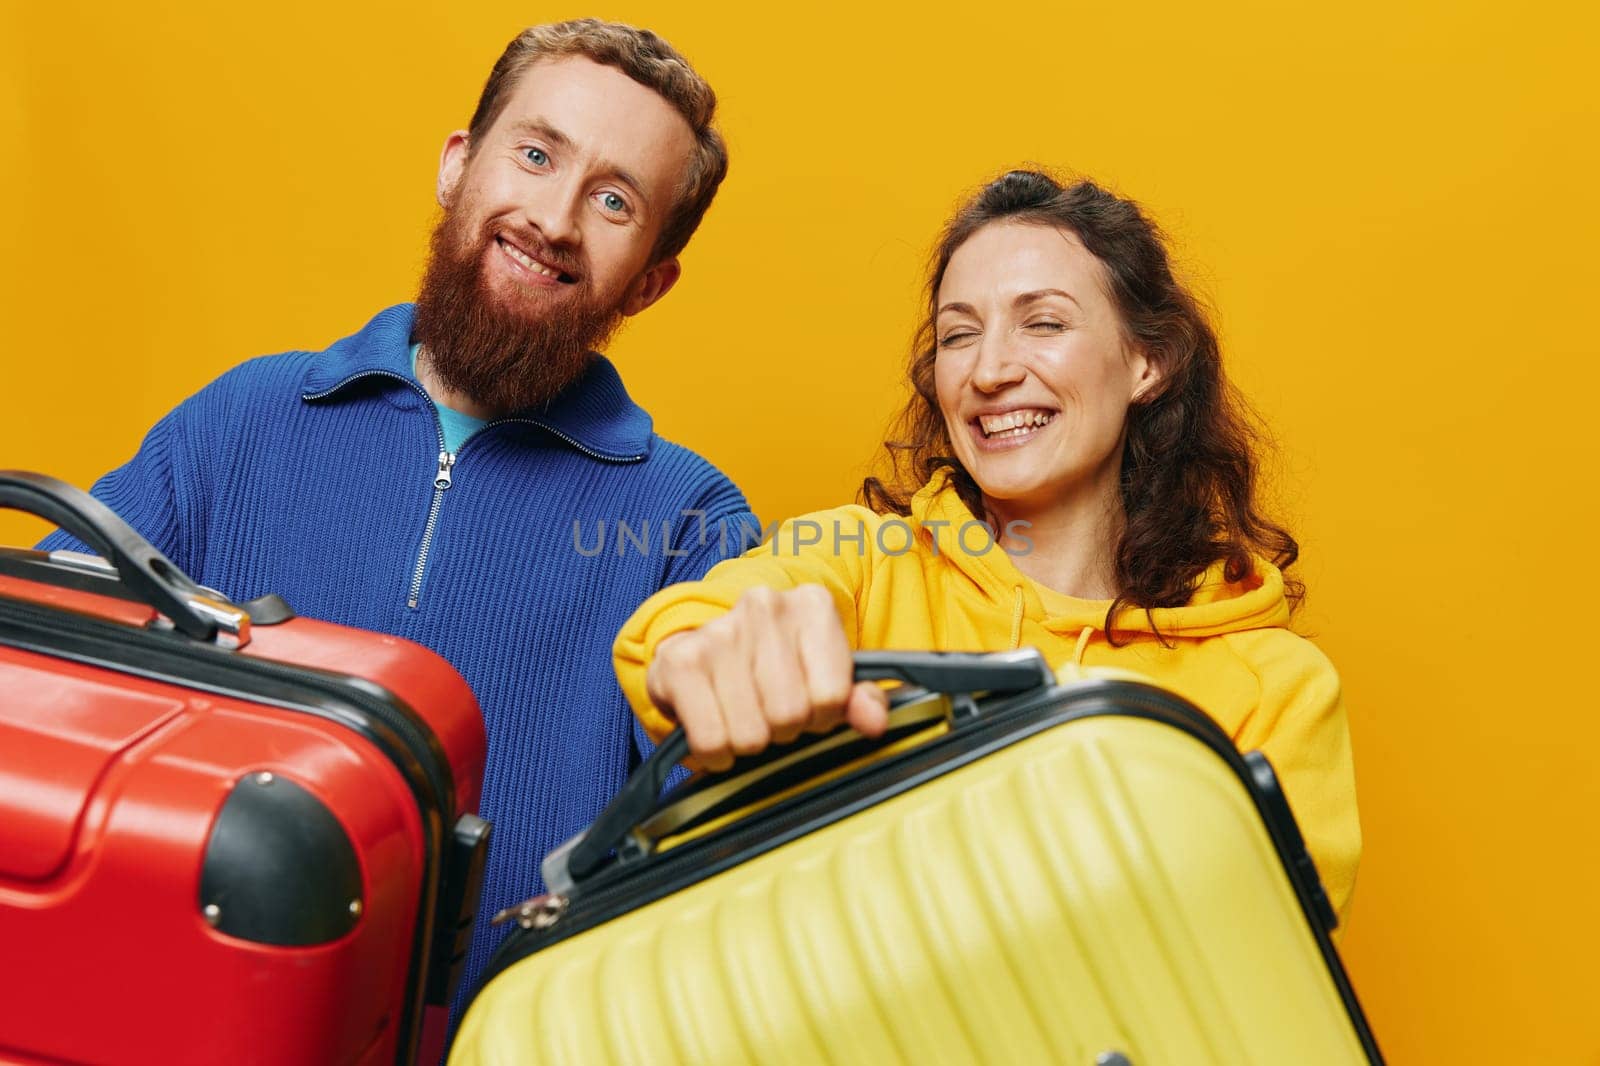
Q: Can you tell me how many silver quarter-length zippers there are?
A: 1